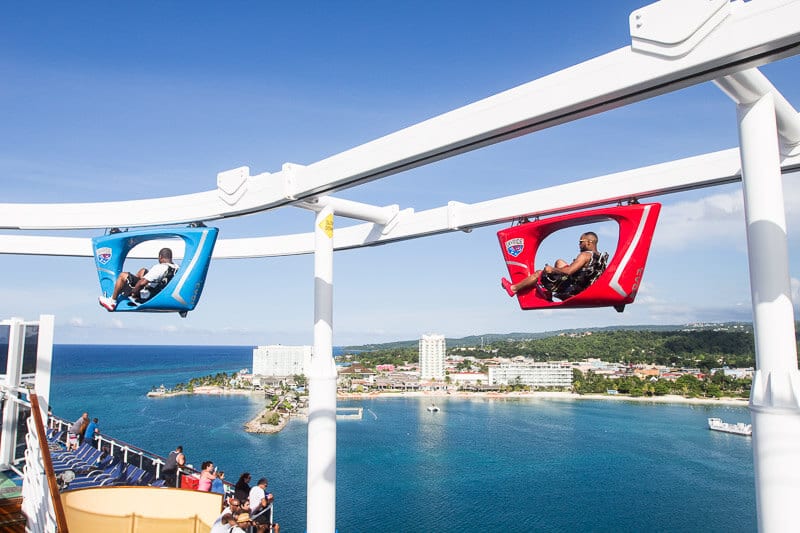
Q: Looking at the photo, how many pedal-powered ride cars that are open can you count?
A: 2